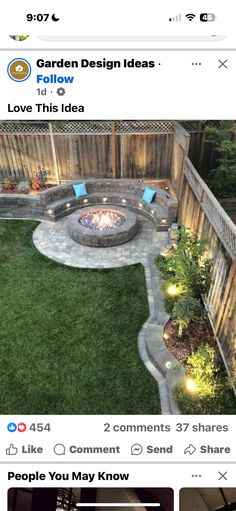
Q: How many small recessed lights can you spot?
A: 8